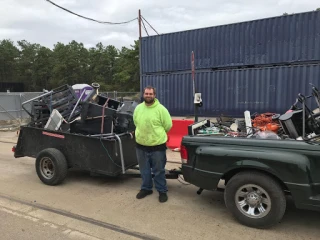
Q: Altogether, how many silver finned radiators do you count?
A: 1